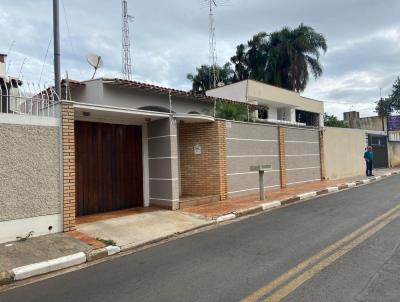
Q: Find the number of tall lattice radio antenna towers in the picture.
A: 2